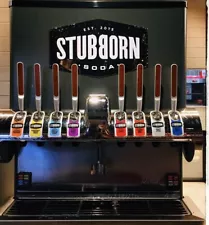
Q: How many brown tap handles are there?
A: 8